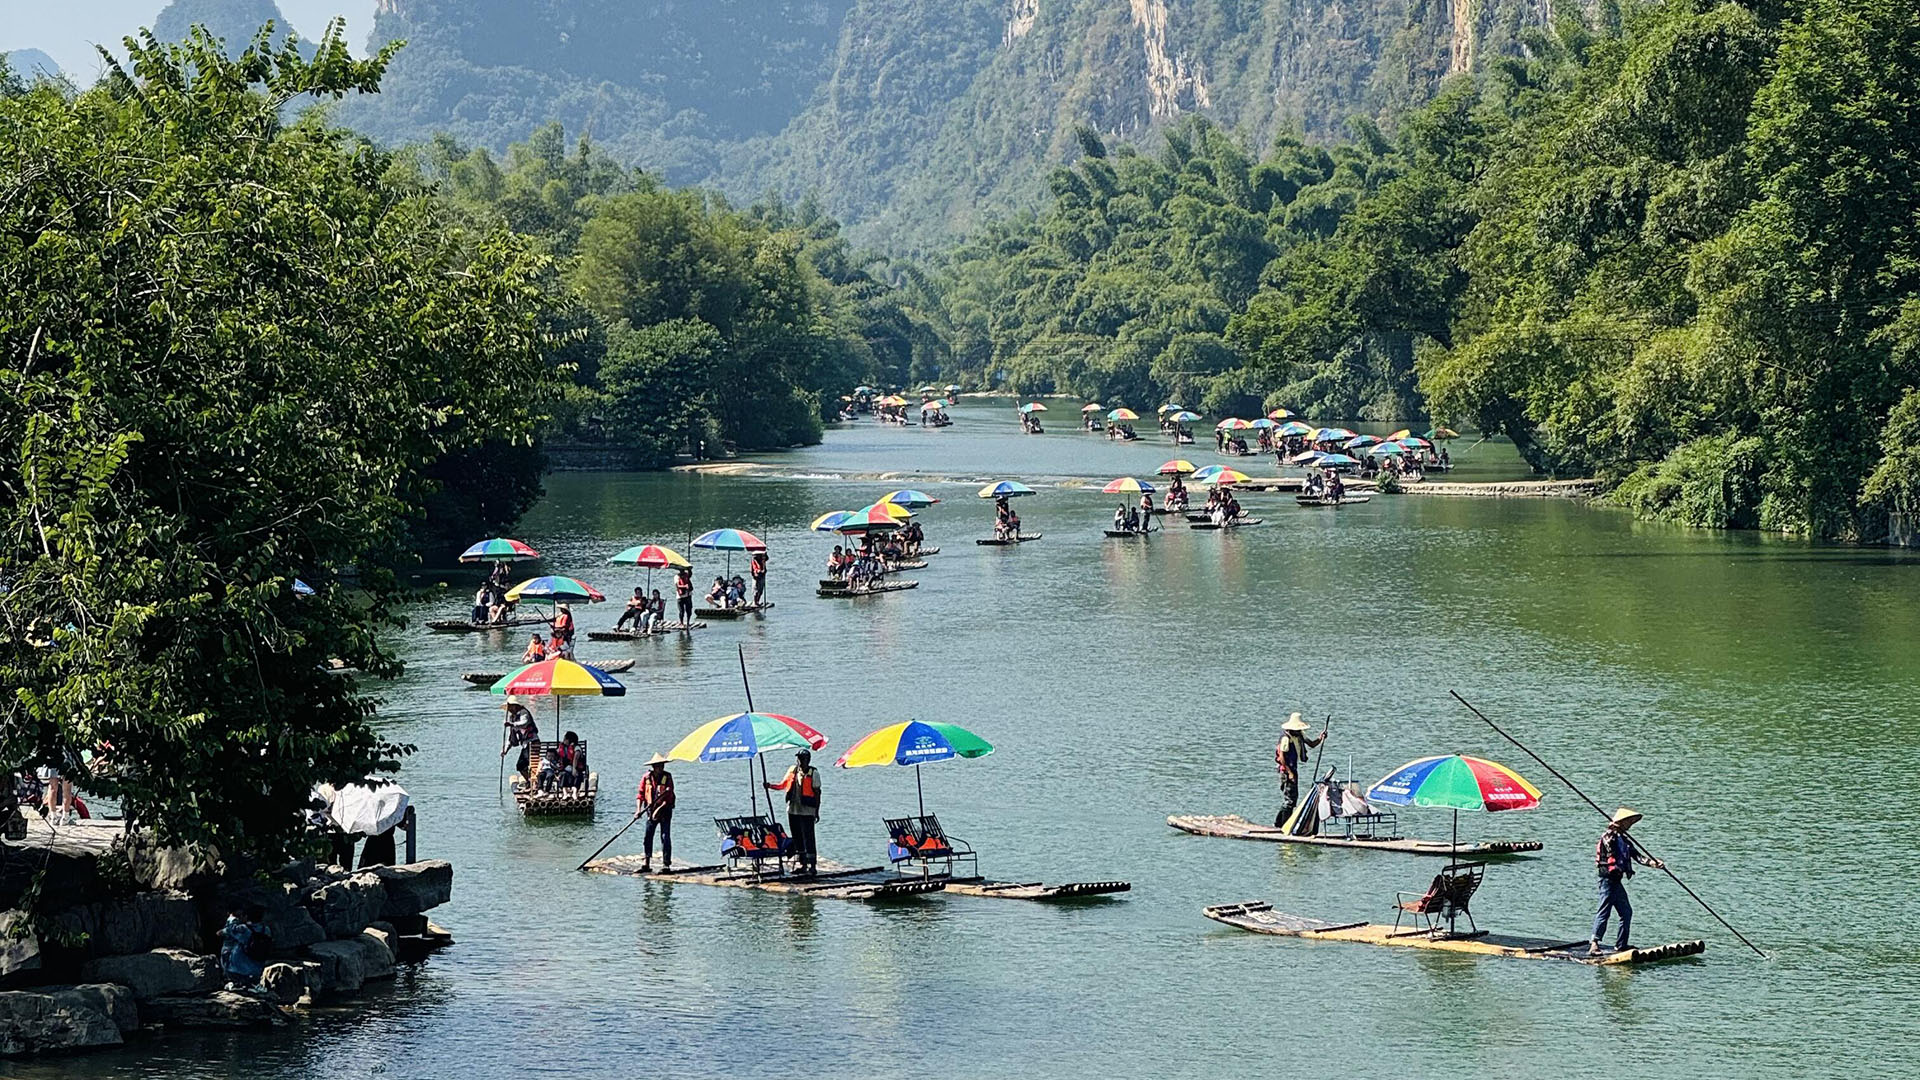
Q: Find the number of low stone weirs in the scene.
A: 1